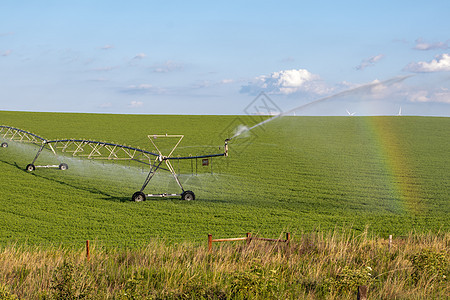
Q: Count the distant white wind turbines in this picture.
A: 3